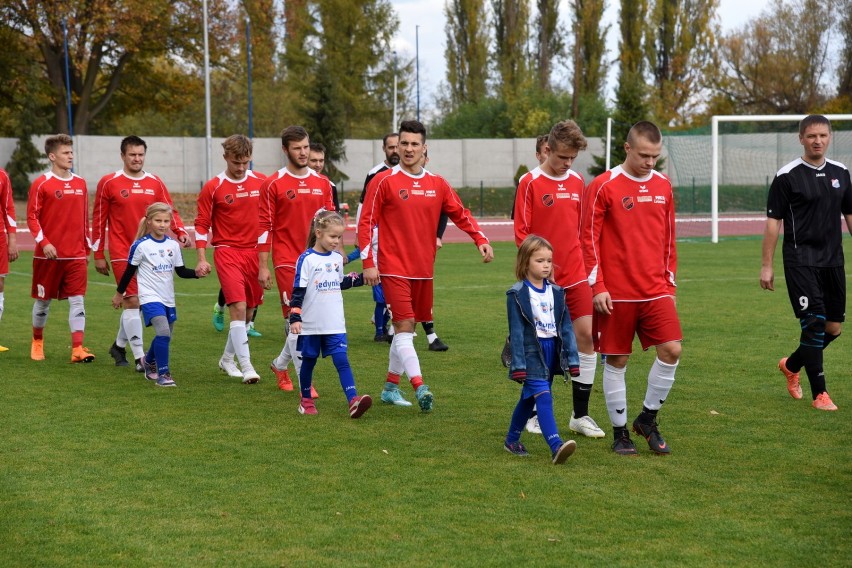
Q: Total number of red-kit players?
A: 8